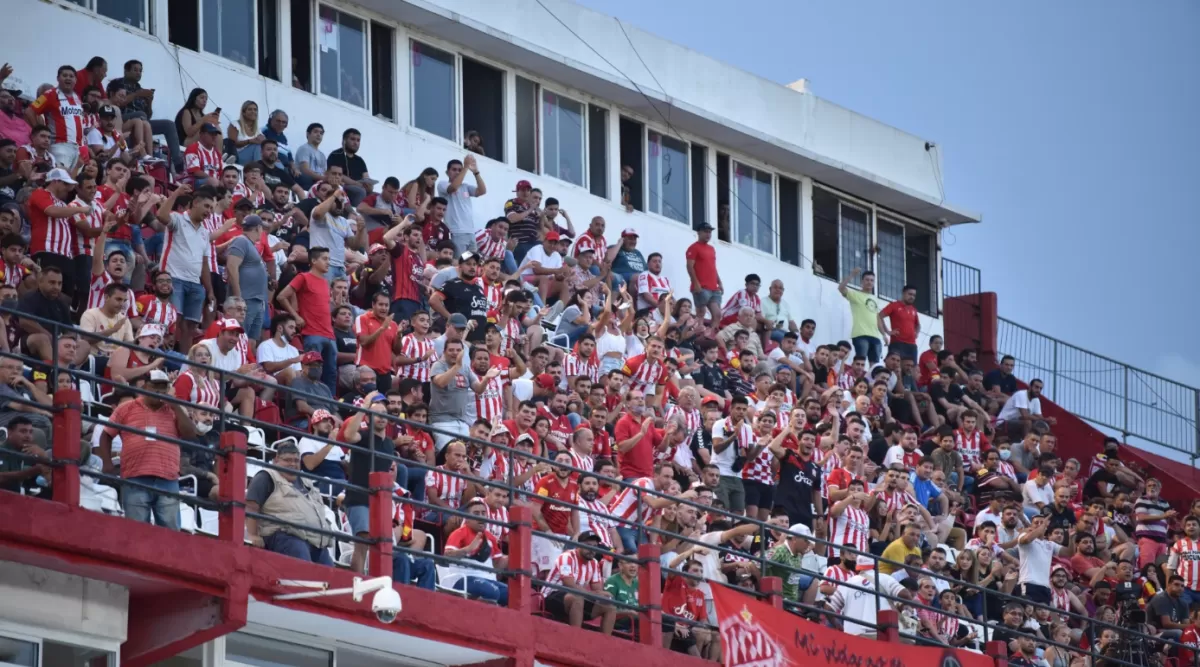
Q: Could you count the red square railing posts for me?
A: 8